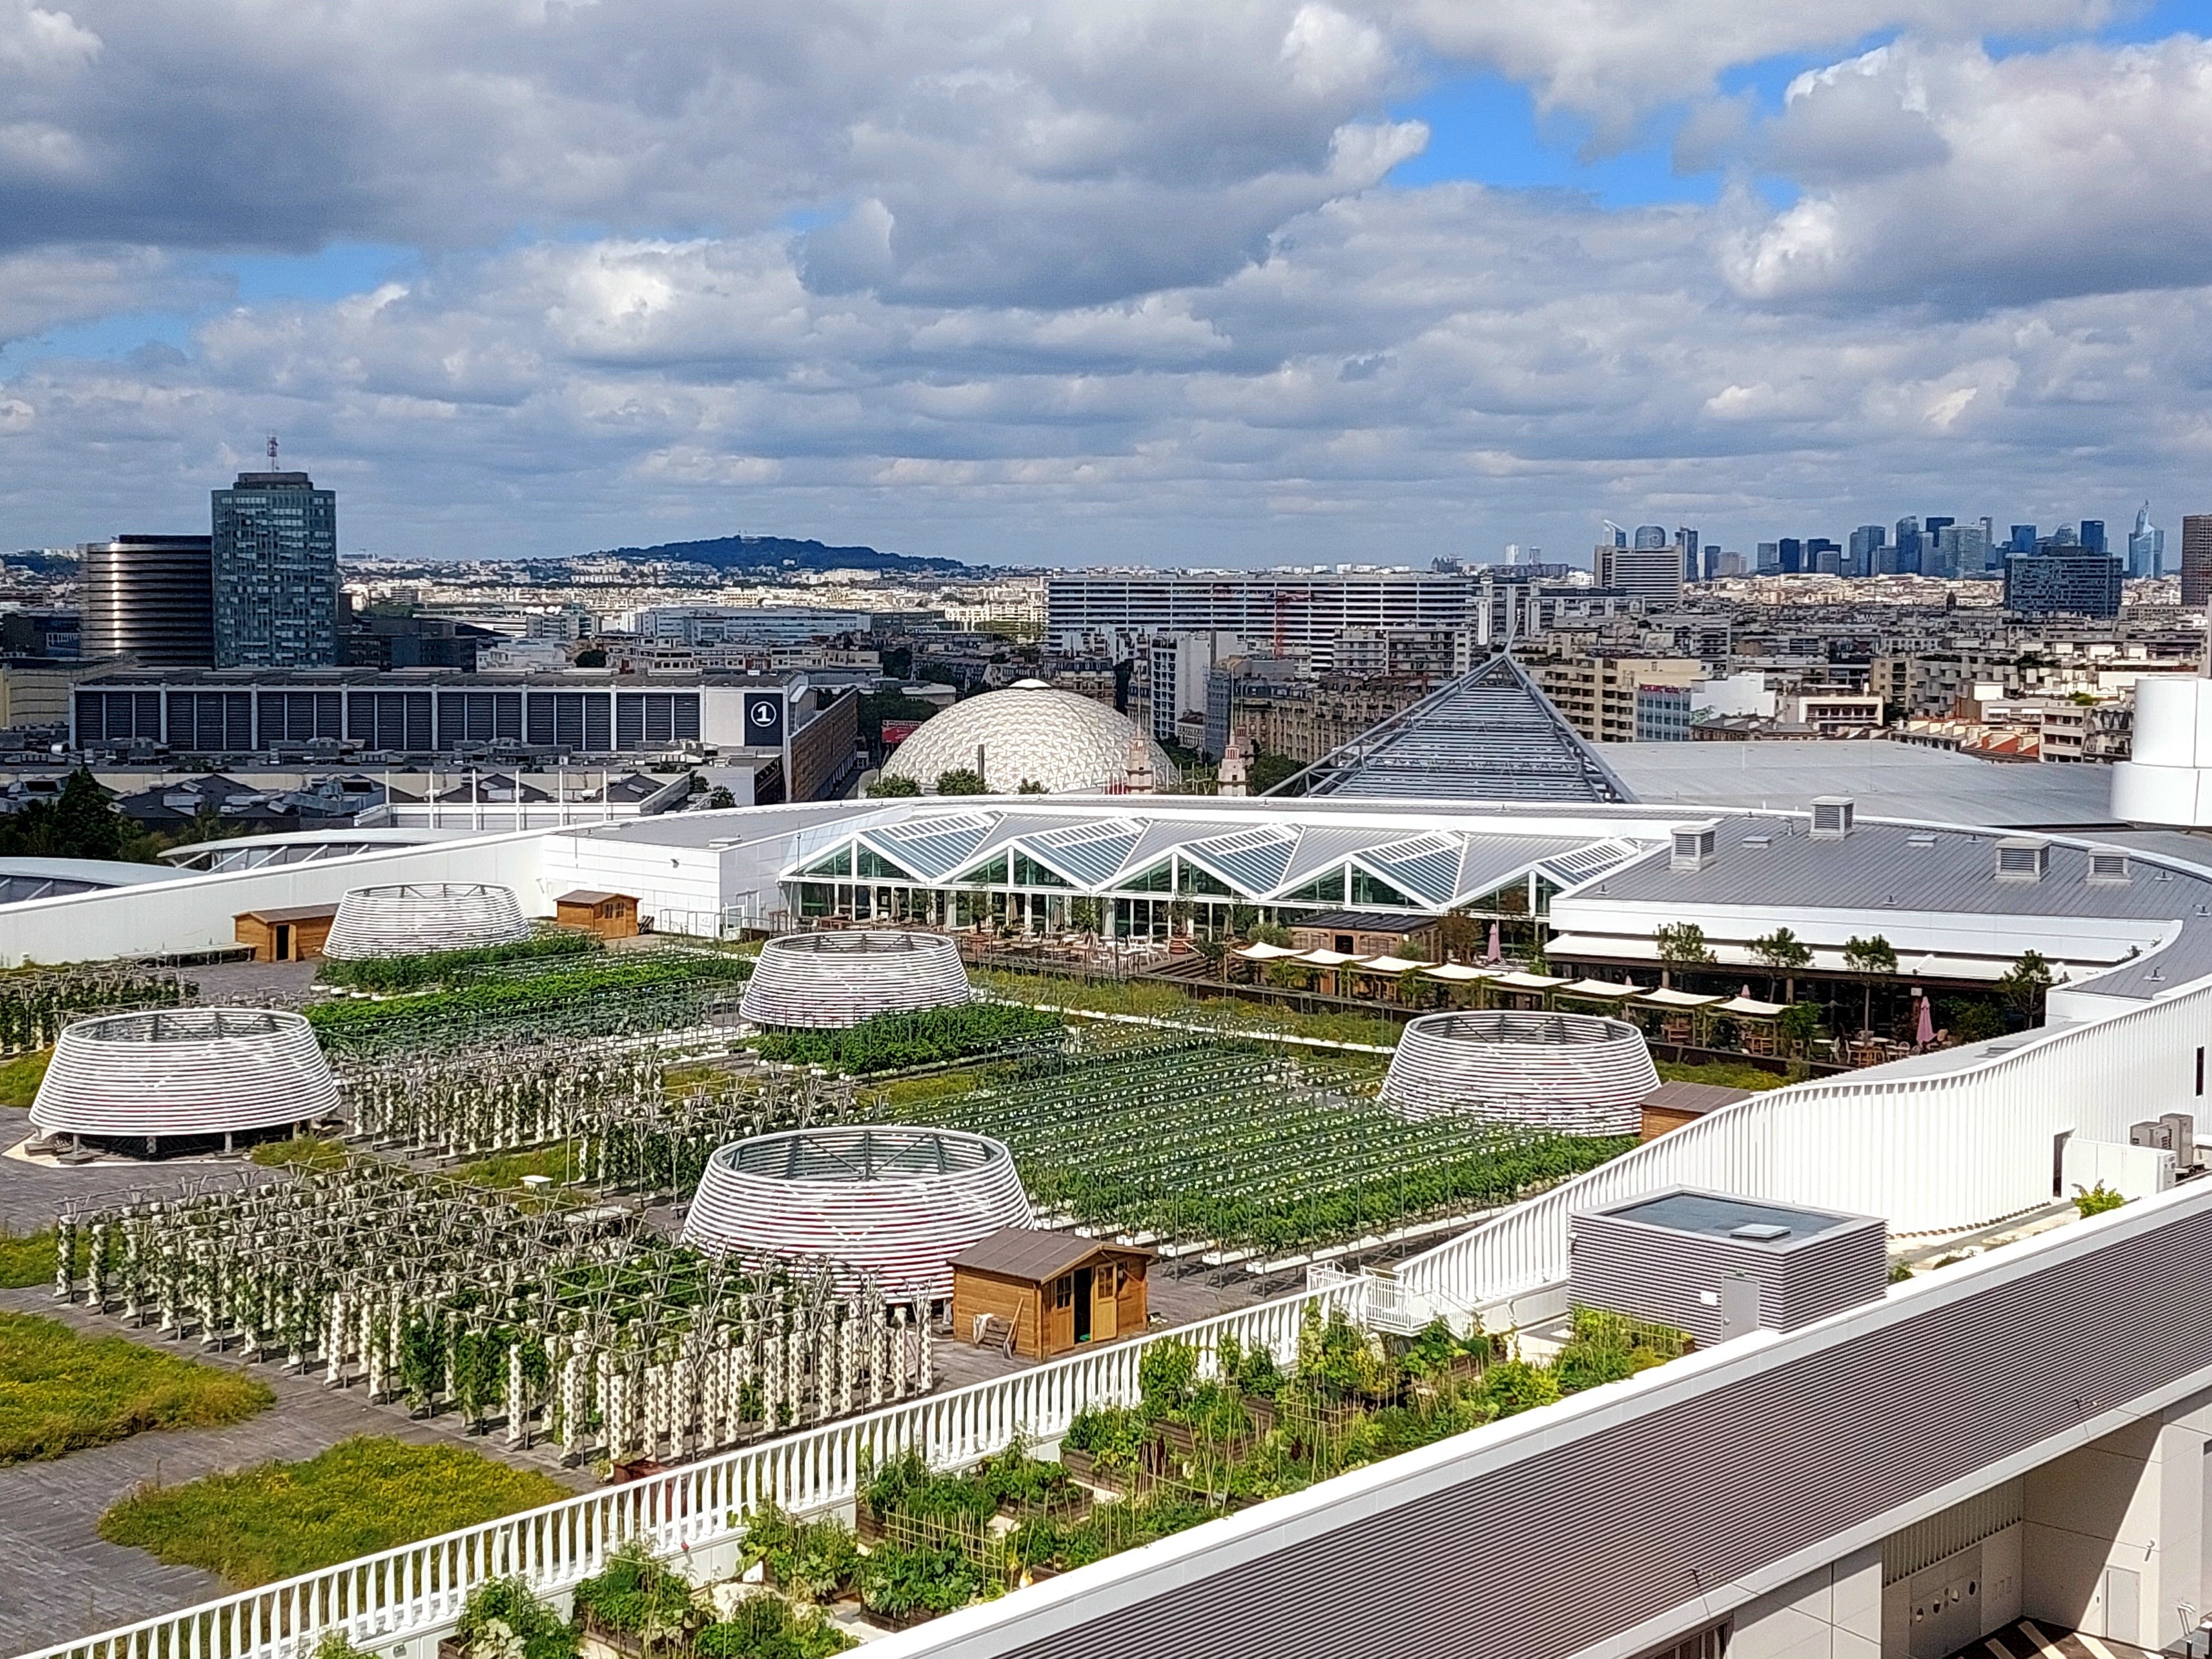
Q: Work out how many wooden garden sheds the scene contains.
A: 4